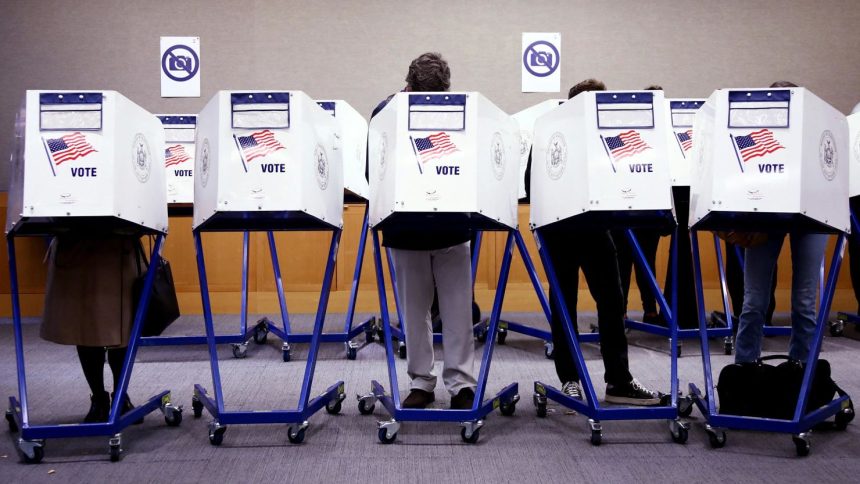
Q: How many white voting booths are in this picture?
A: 10